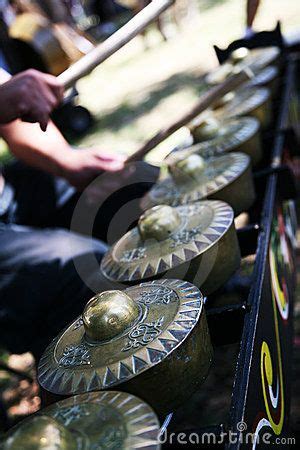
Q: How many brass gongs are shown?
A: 8